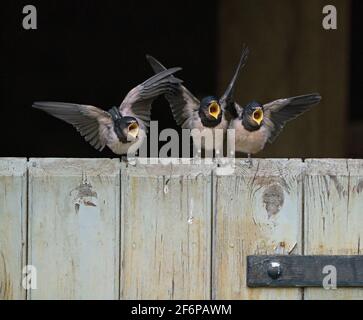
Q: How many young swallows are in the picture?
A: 3